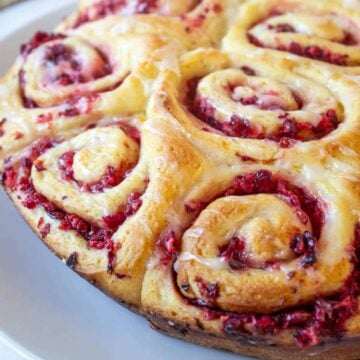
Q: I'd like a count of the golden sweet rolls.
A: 6